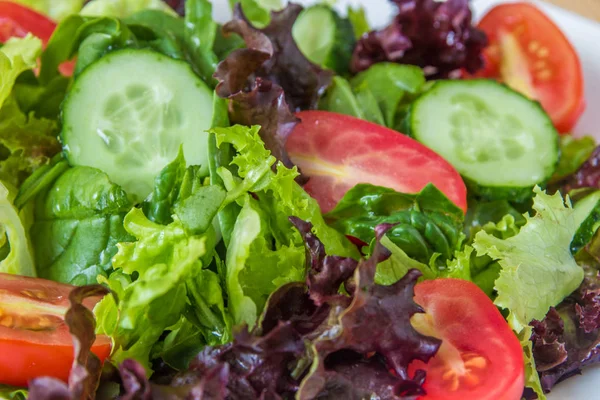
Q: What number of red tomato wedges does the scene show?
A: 5